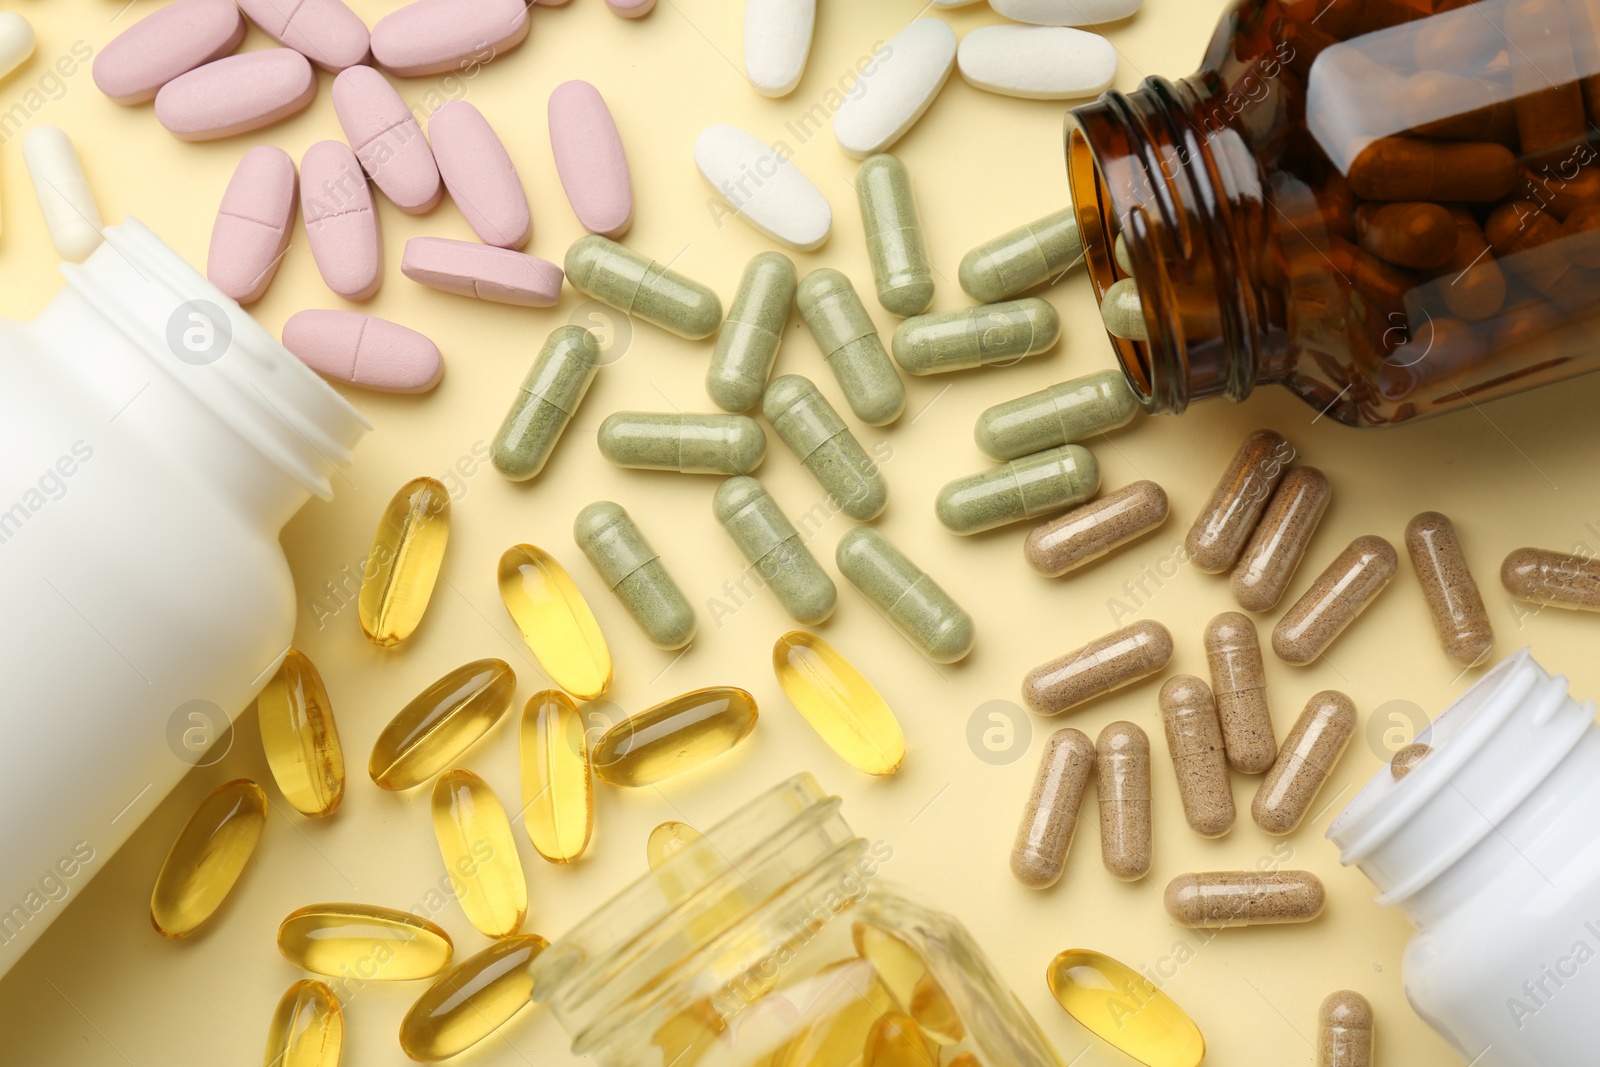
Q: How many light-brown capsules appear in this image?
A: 15